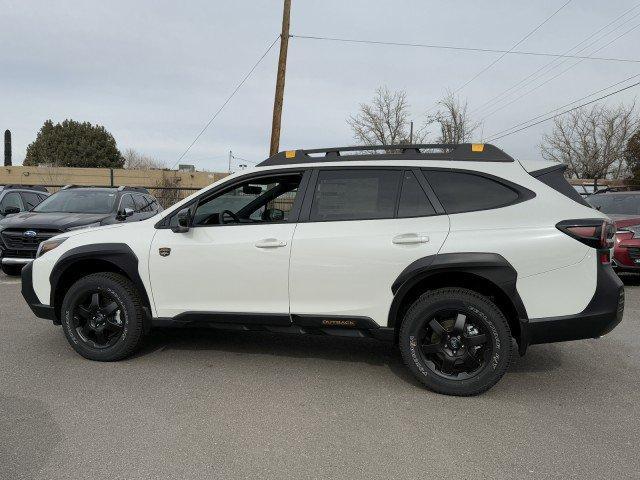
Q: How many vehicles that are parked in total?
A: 4